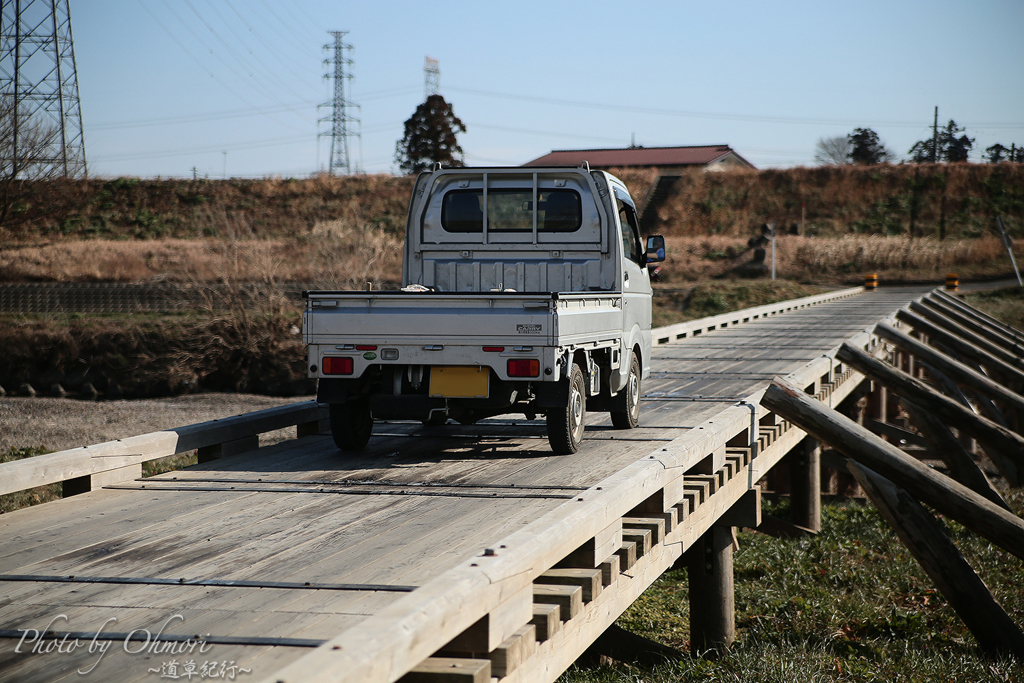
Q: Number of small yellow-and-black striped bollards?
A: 2